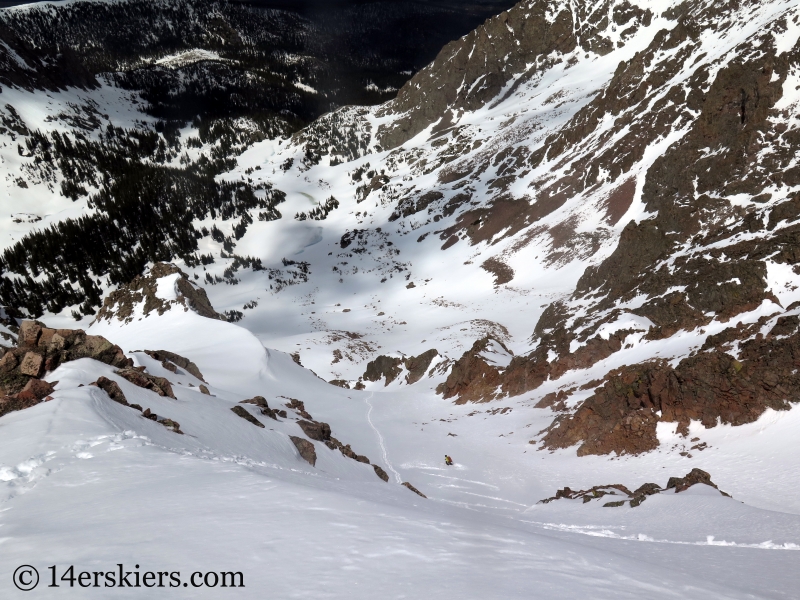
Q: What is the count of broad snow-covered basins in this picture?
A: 1